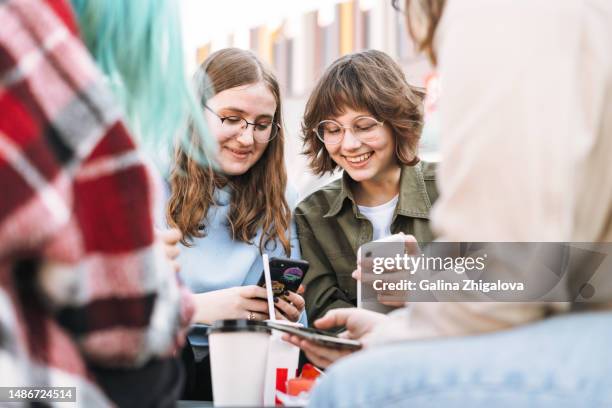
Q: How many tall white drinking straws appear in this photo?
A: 1